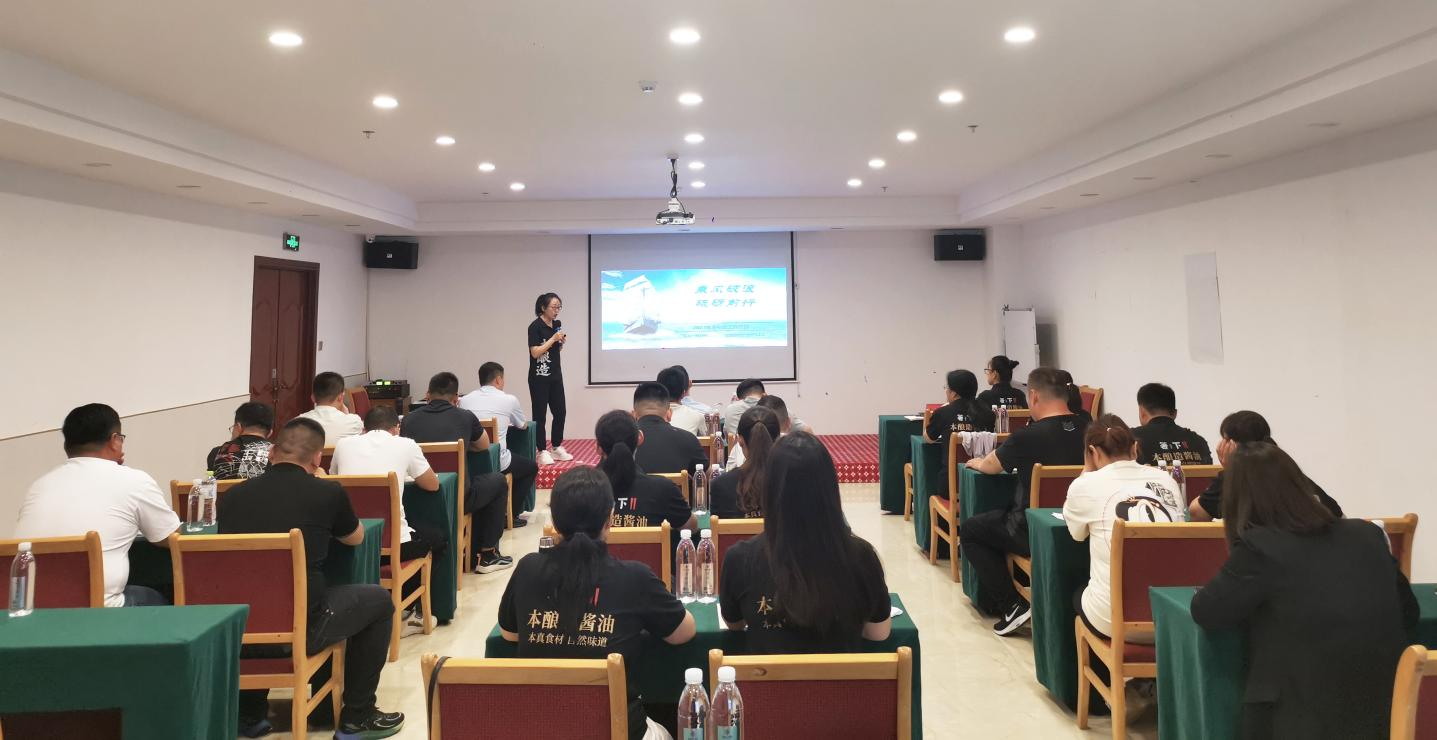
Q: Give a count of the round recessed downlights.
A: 15